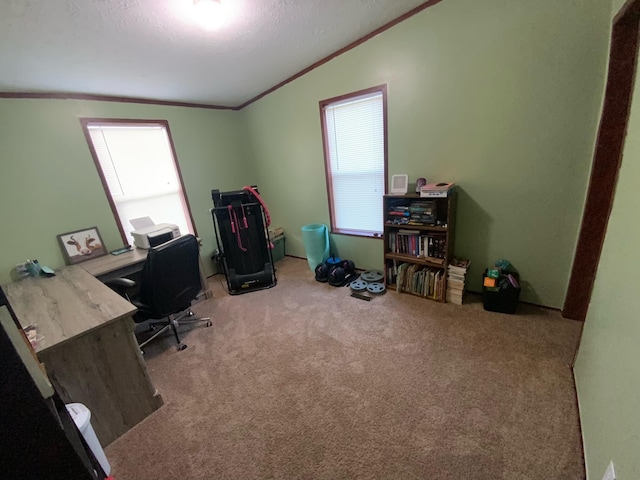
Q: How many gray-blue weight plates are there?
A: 3